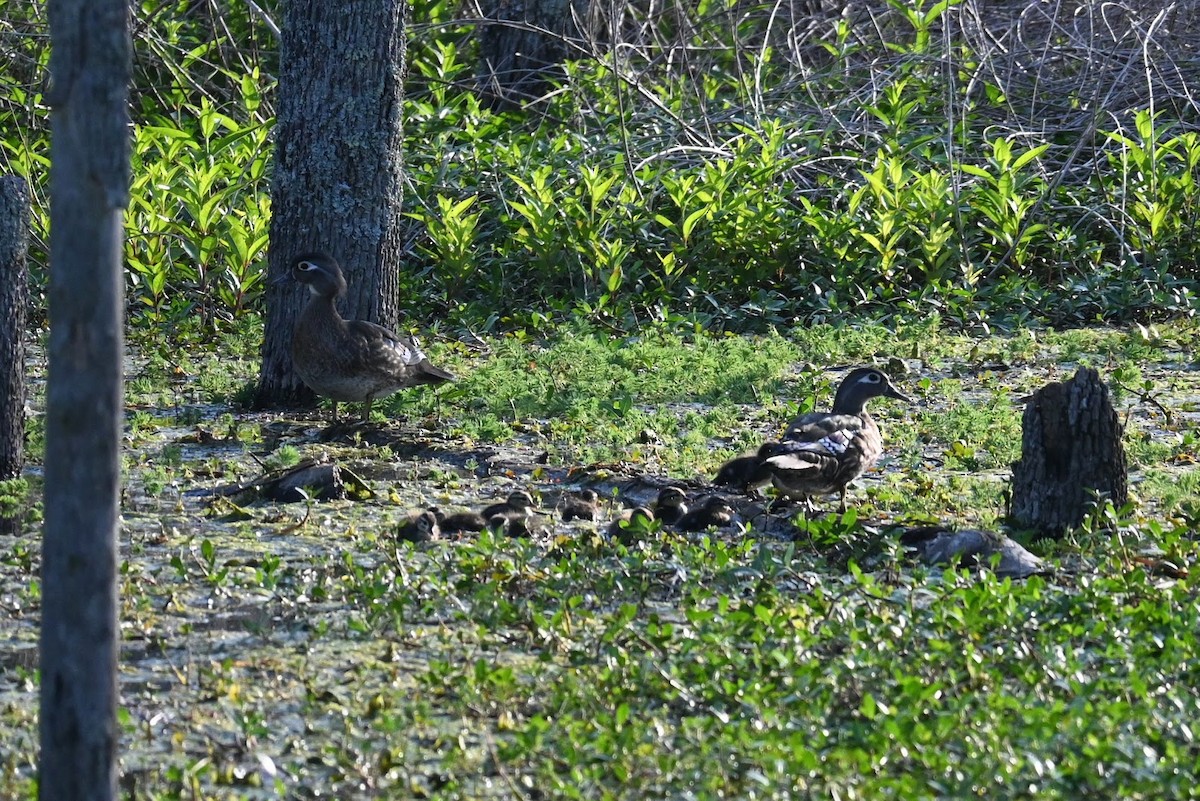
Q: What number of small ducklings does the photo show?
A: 9